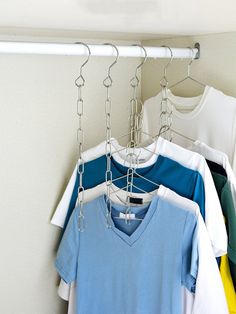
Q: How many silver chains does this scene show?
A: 4